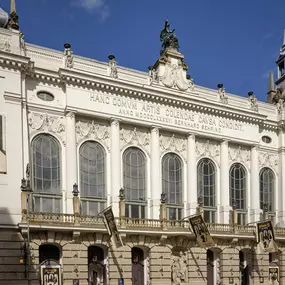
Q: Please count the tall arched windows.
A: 7